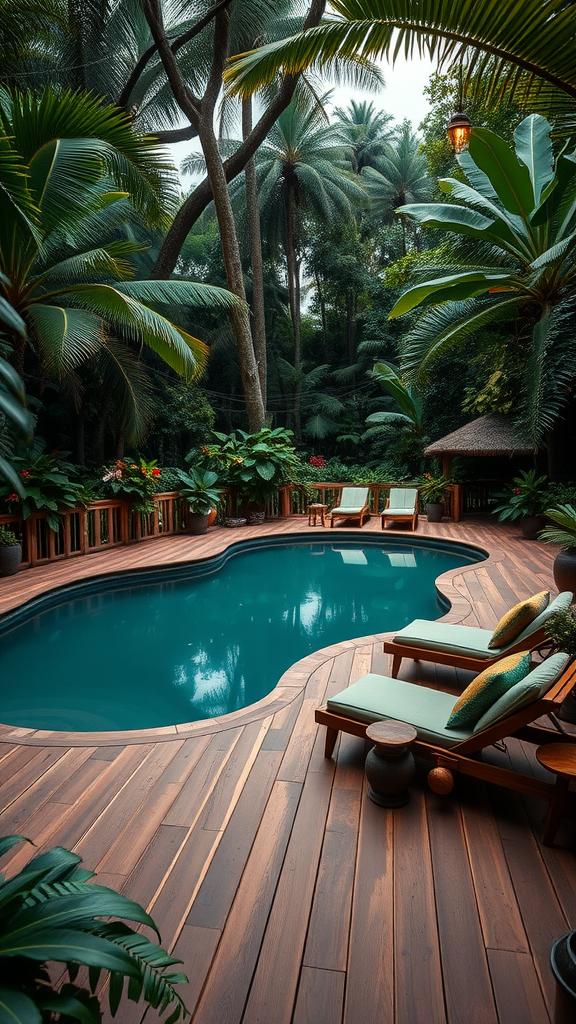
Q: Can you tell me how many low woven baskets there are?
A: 2